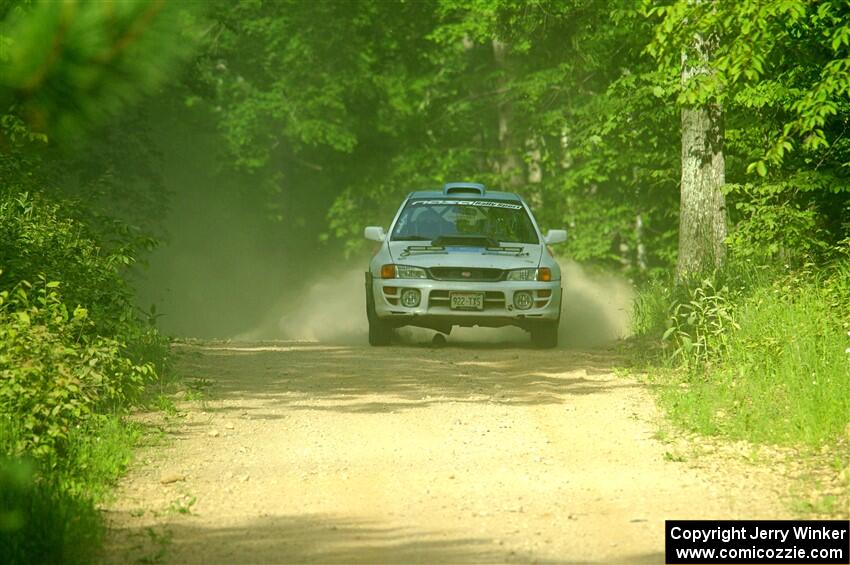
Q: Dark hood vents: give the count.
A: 2